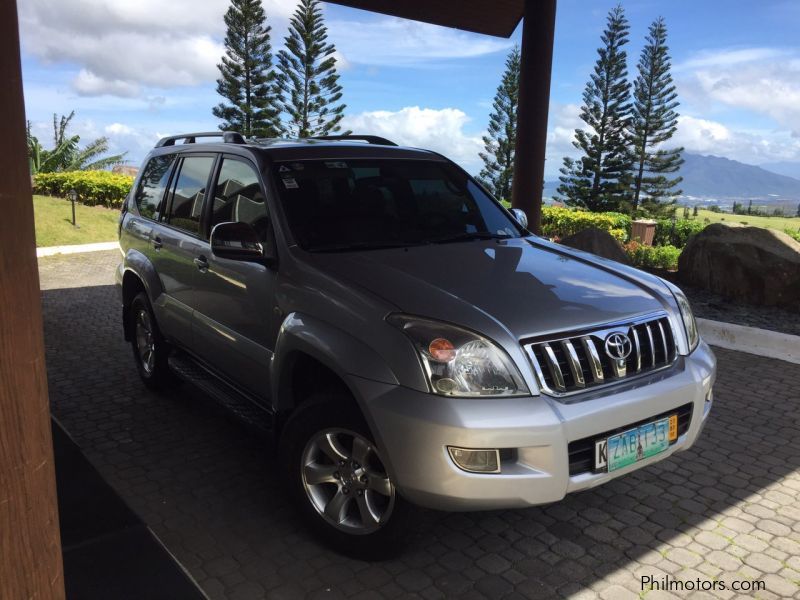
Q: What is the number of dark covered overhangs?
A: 1